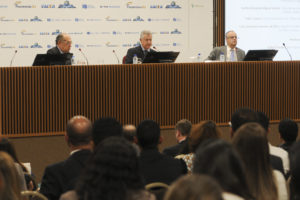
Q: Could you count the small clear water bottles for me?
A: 4